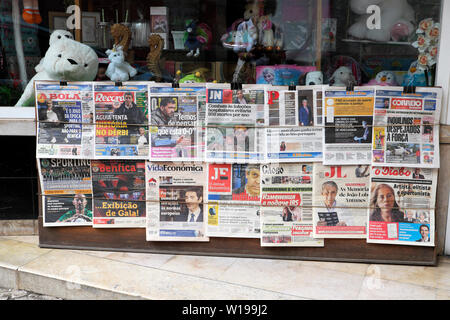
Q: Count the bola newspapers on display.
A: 1